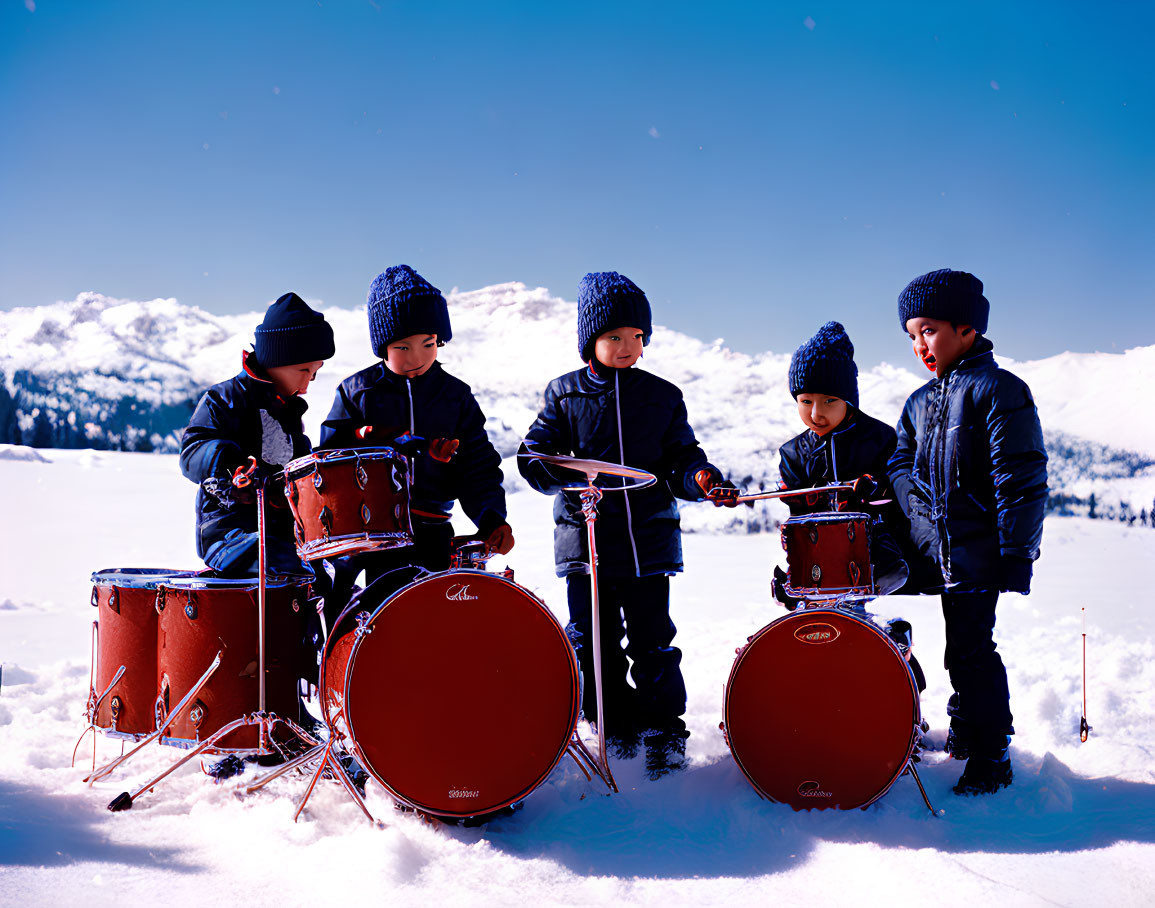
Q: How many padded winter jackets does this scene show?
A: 5